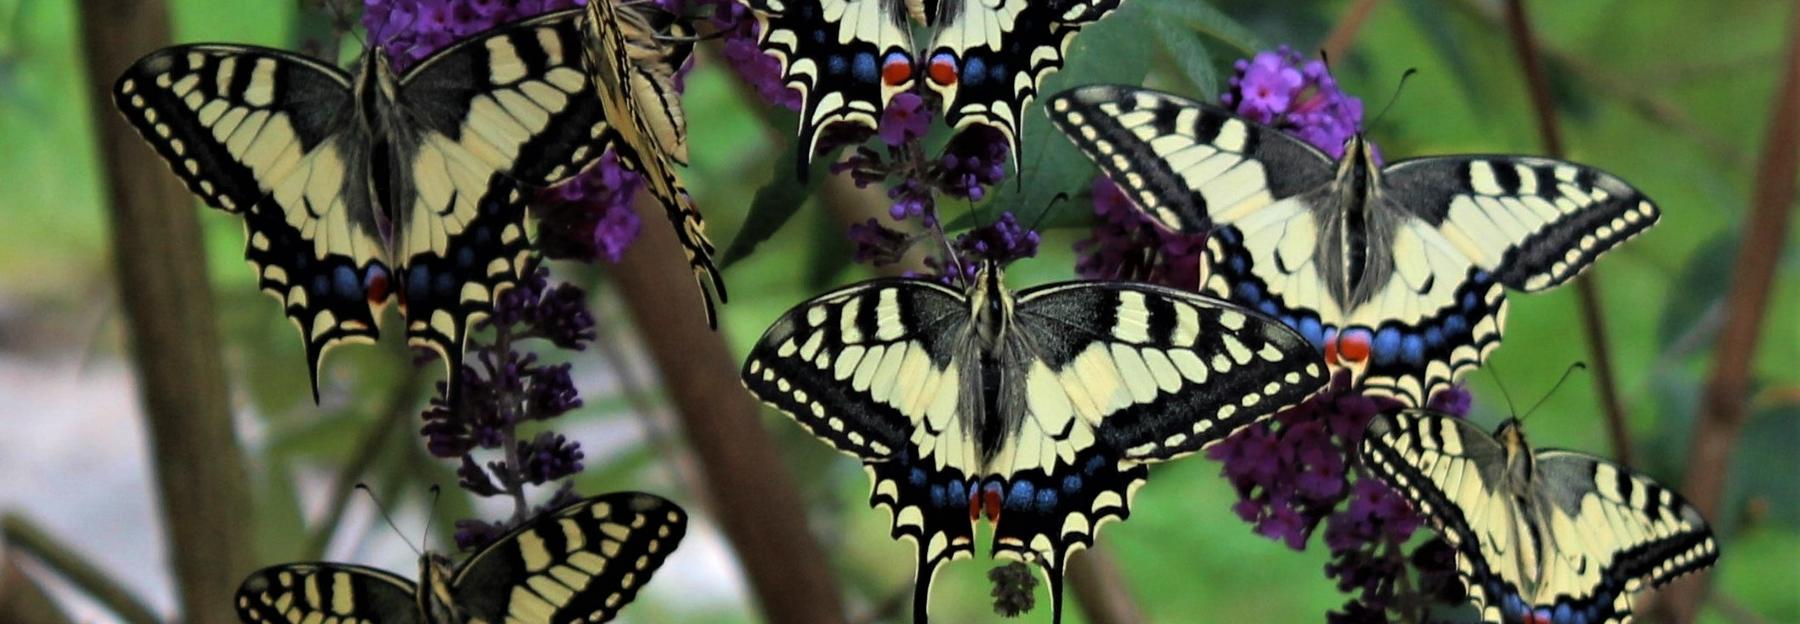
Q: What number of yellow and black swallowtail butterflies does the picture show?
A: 7